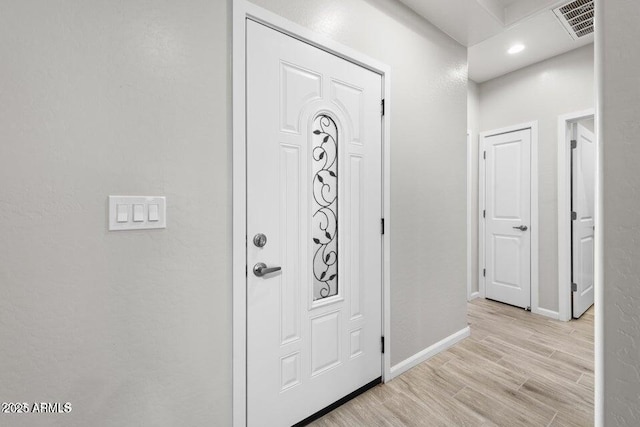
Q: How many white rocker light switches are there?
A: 3